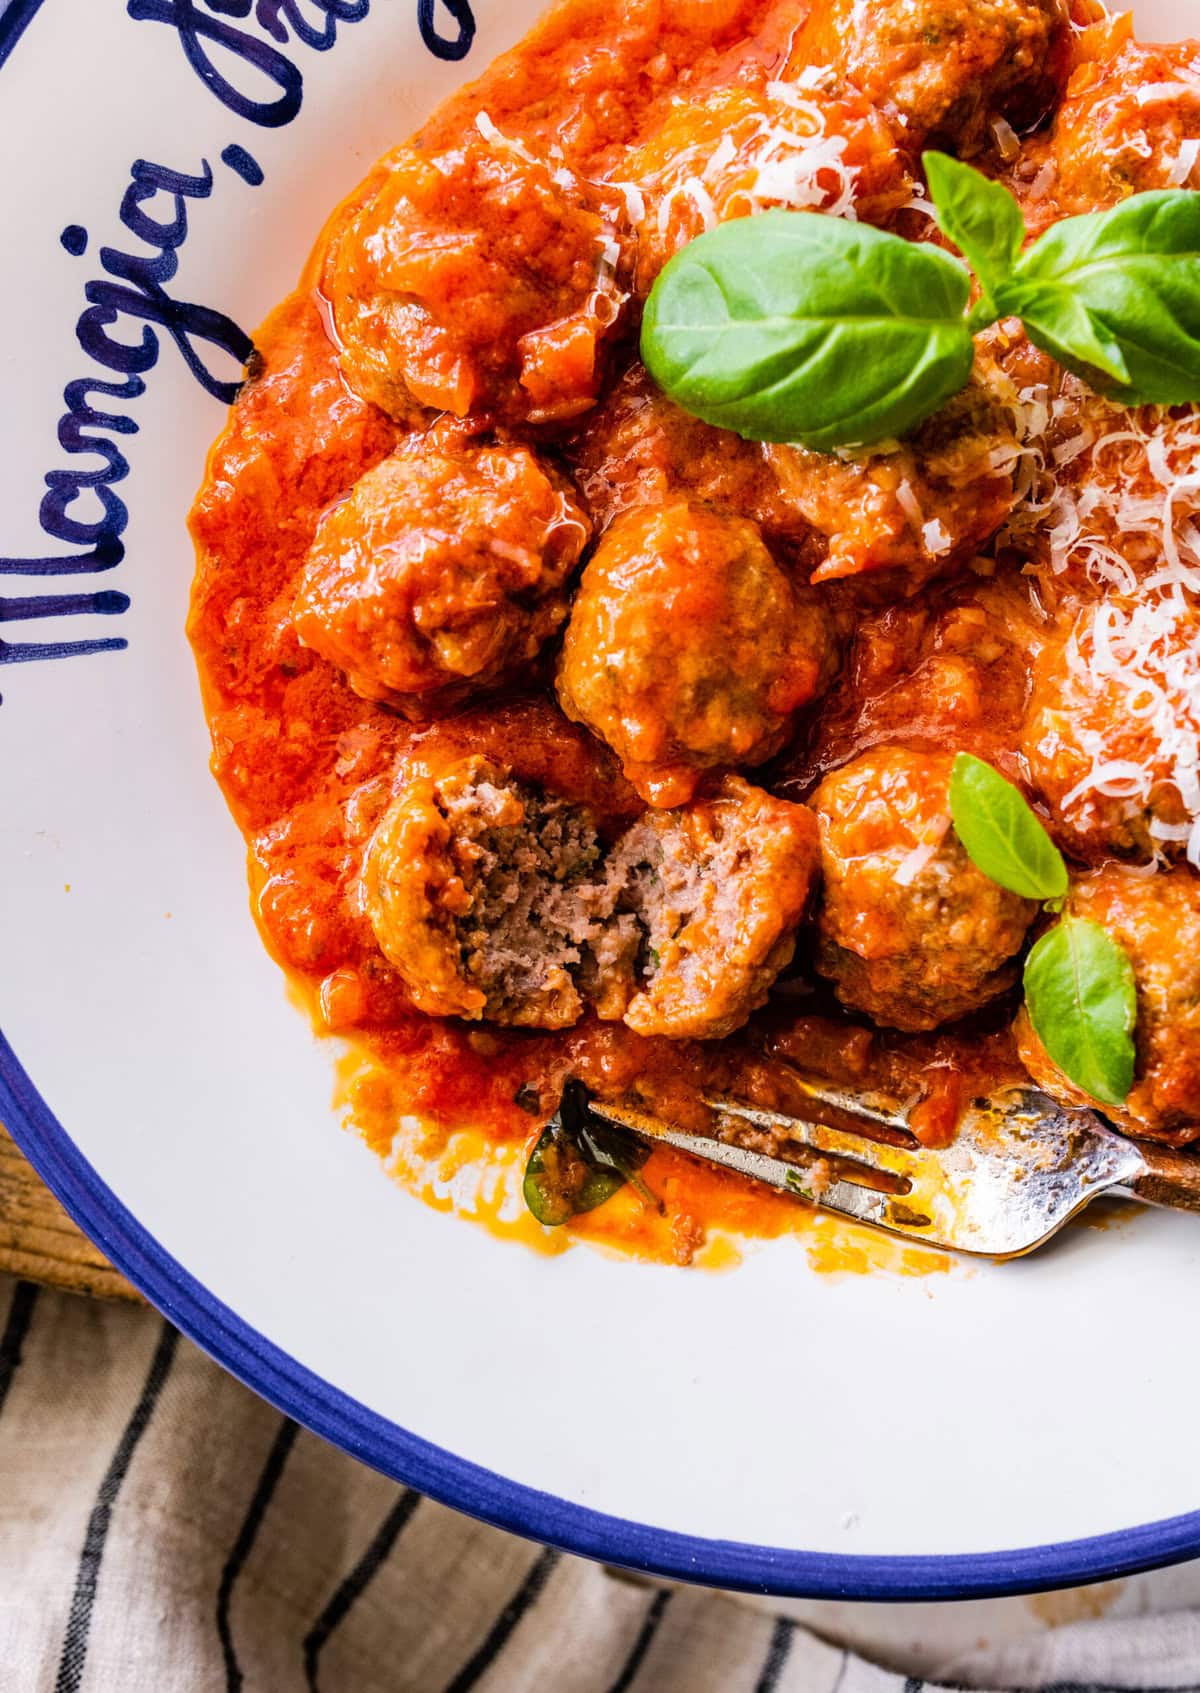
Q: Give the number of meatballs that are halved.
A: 1